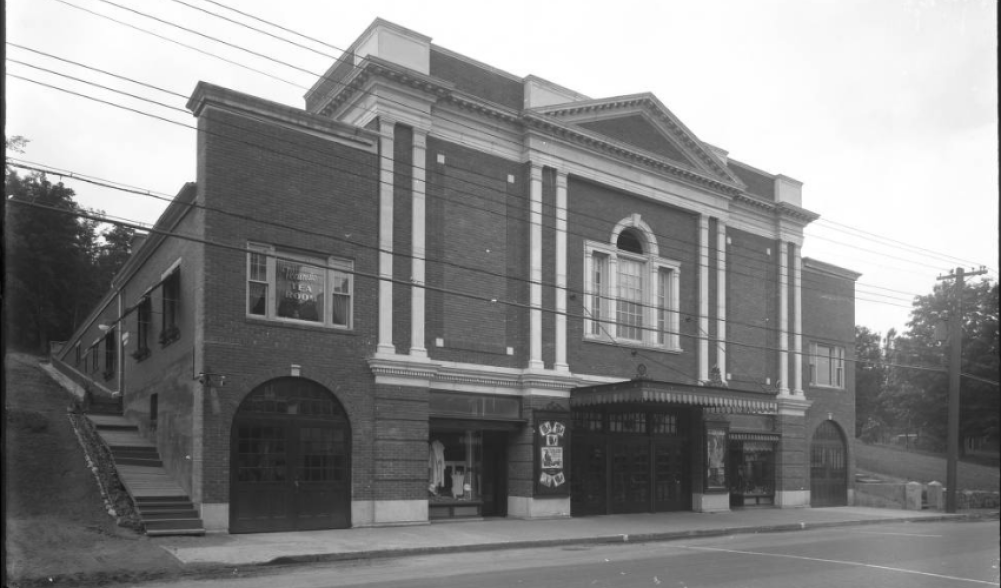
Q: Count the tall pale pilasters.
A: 8